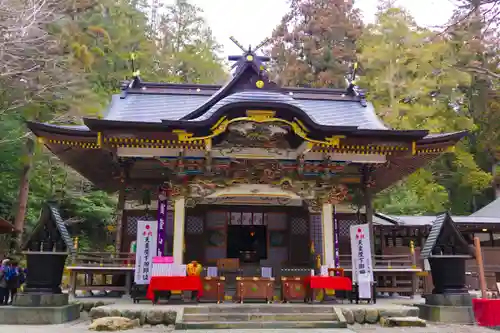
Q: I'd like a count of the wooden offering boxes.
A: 3